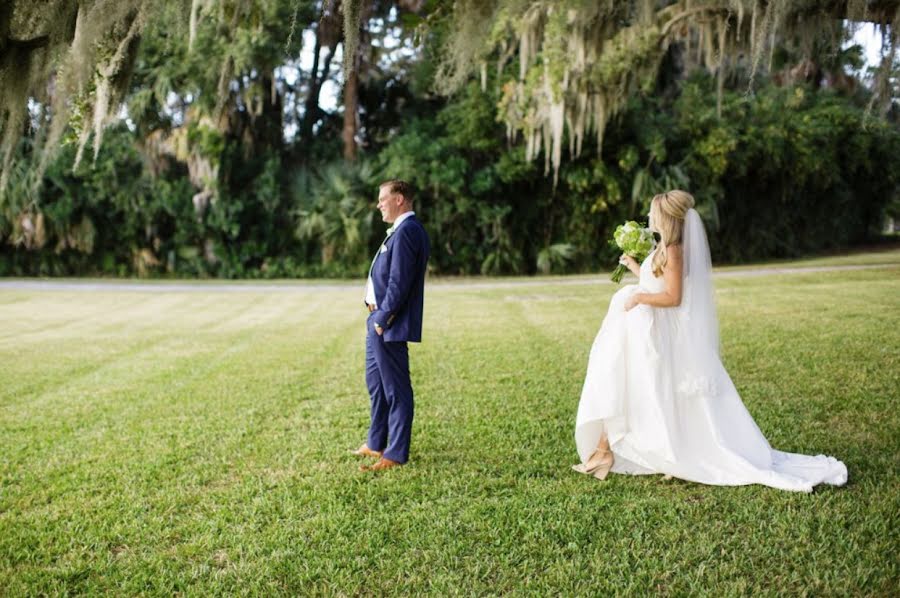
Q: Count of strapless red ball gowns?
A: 0